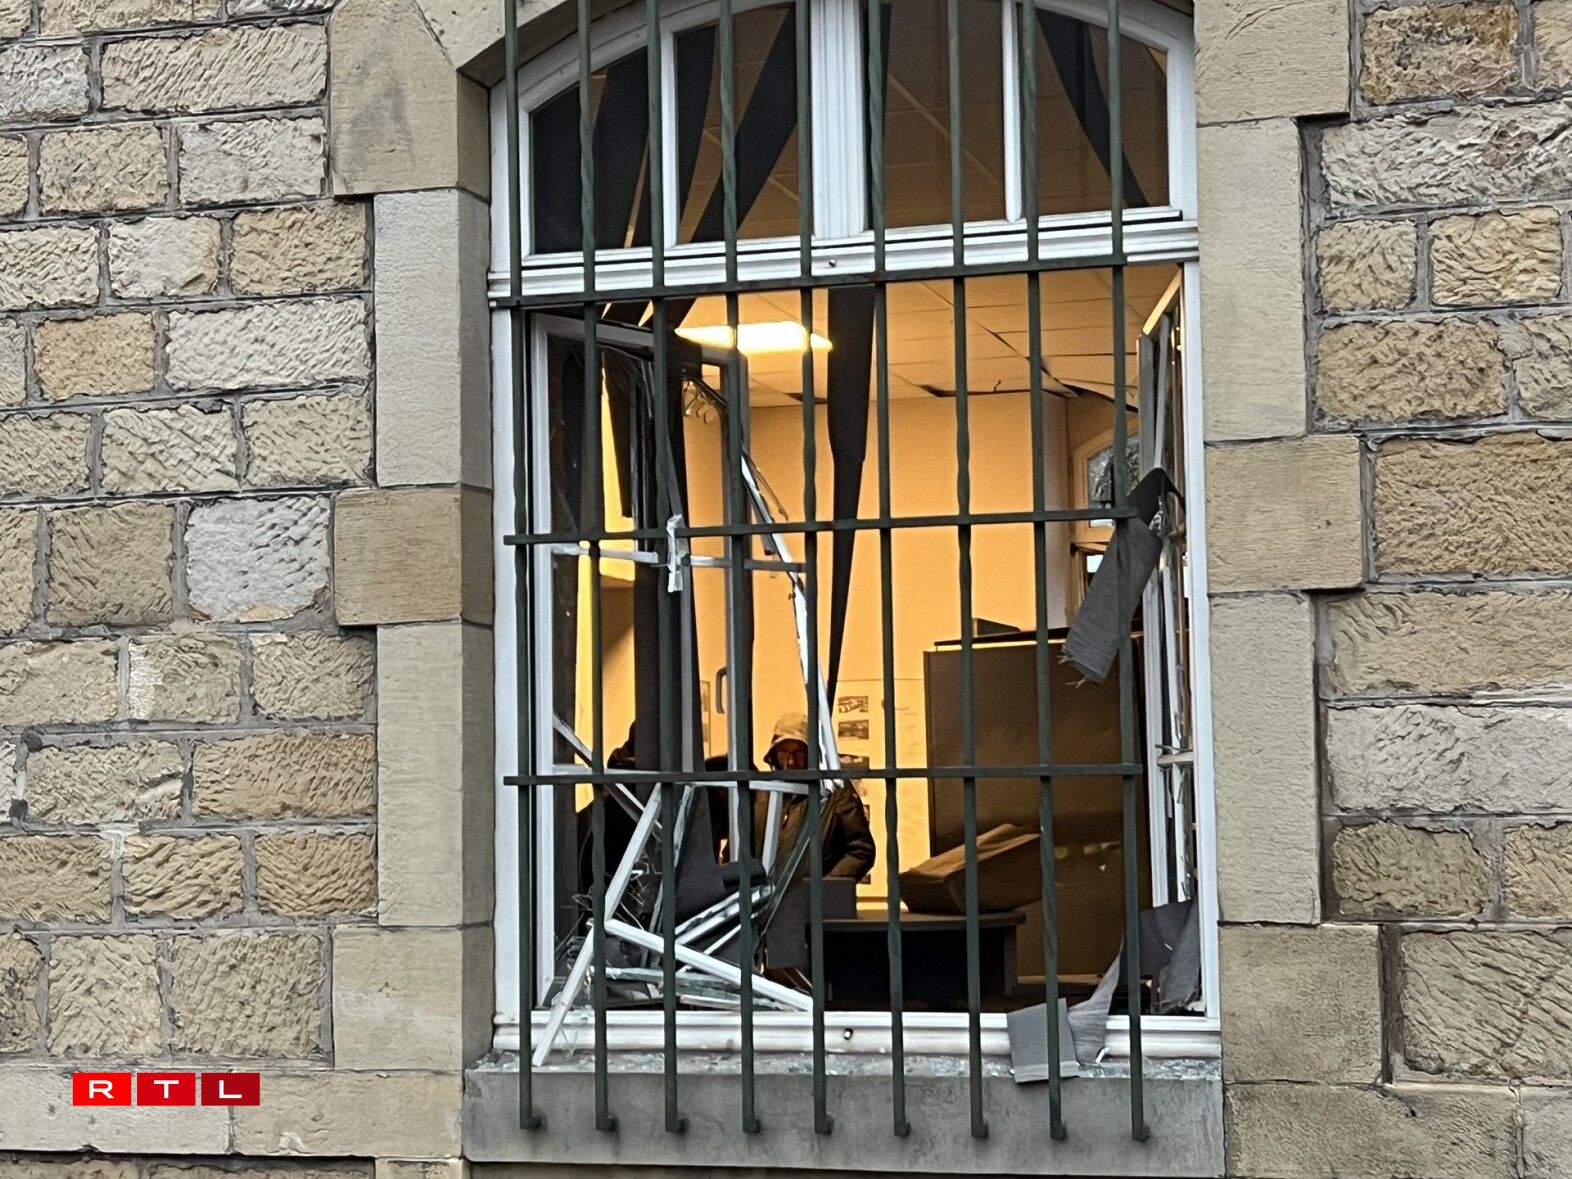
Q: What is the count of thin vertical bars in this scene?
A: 9